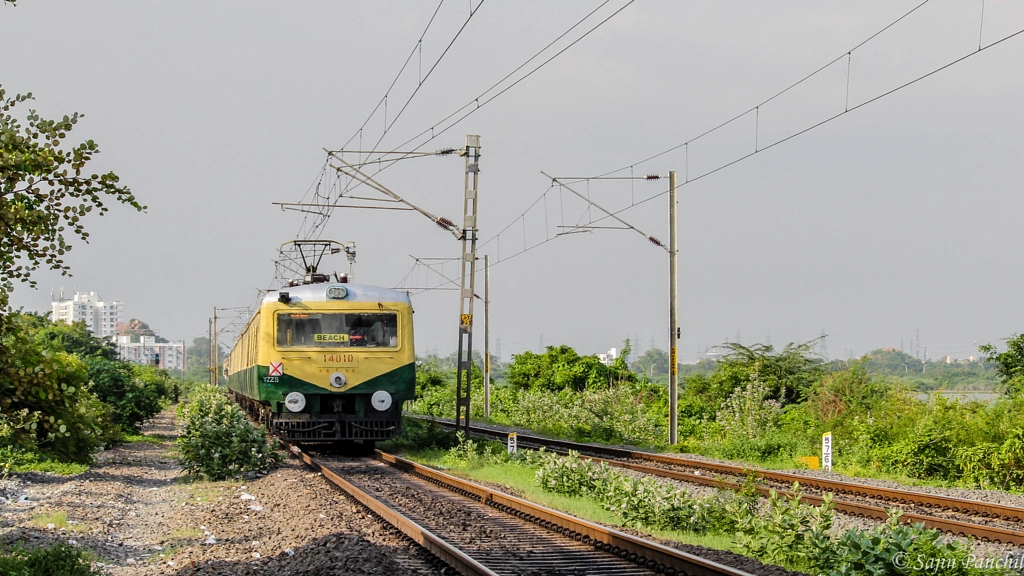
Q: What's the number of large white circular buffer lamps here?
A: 2